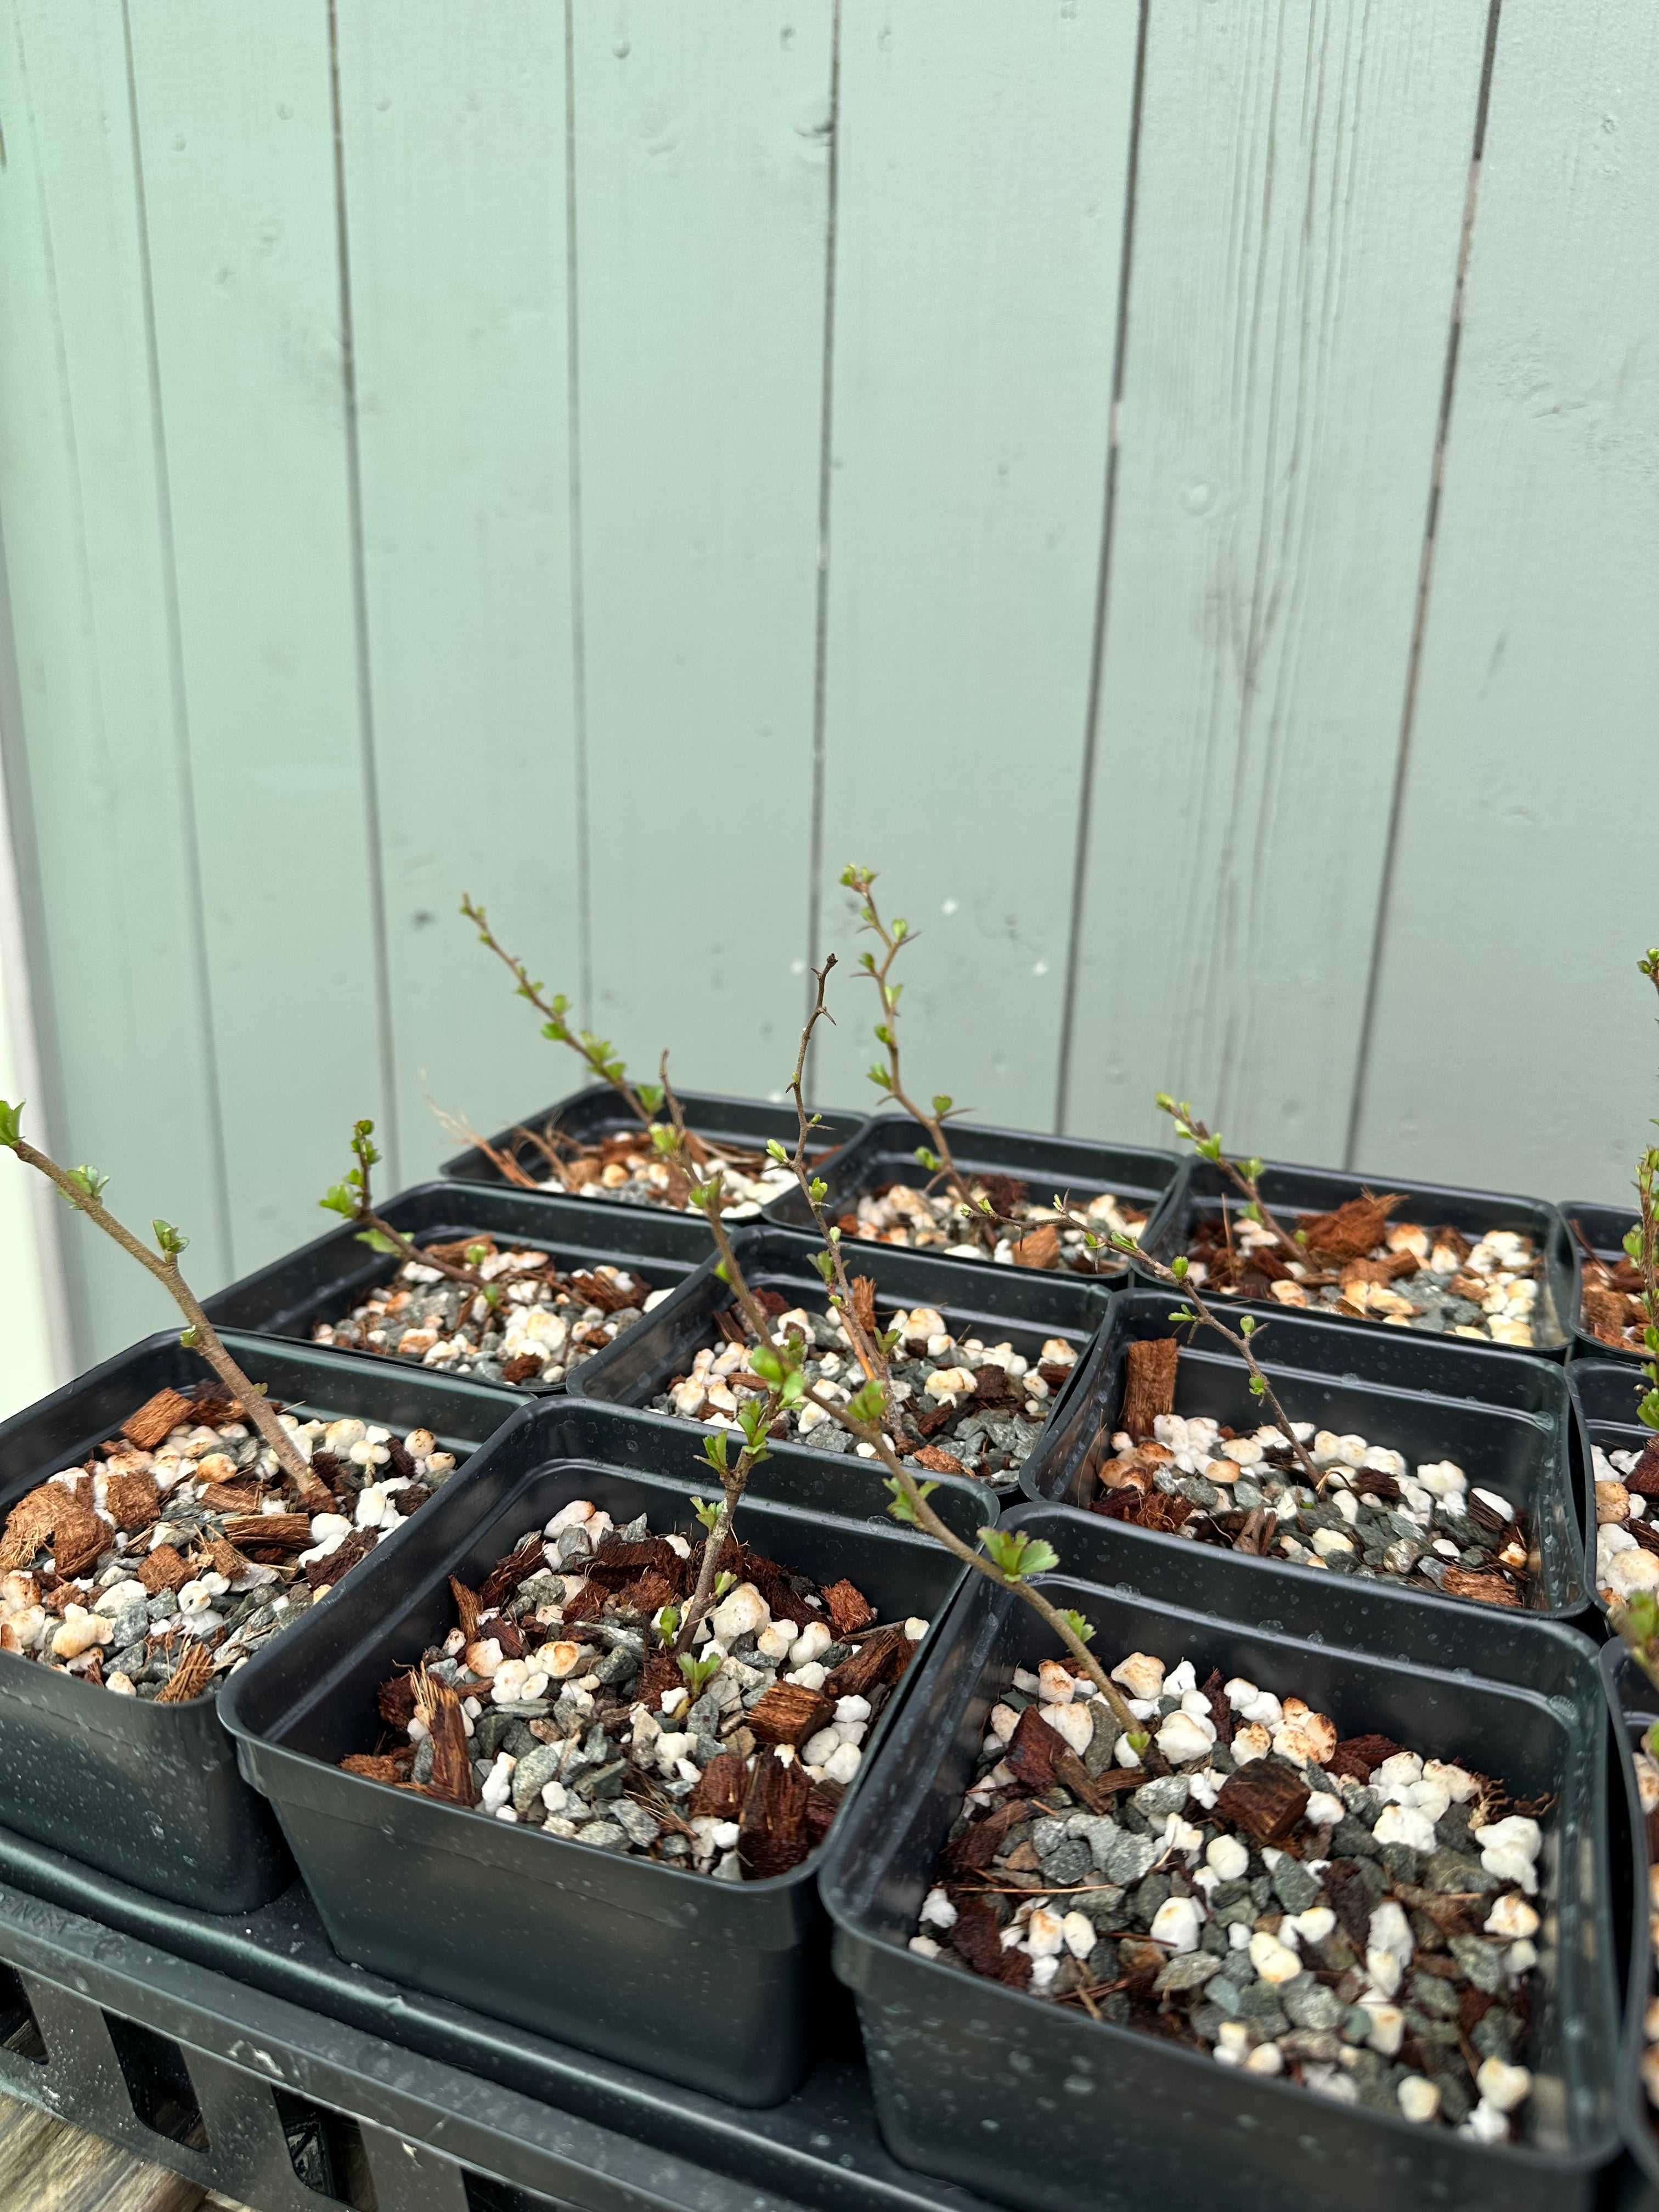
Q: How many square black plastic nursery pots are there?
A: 12